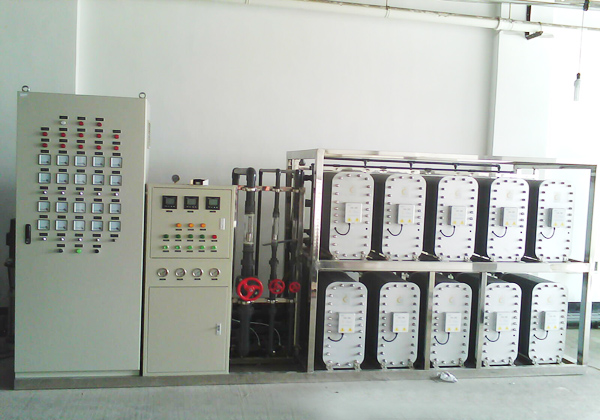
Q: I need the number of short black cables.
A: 10